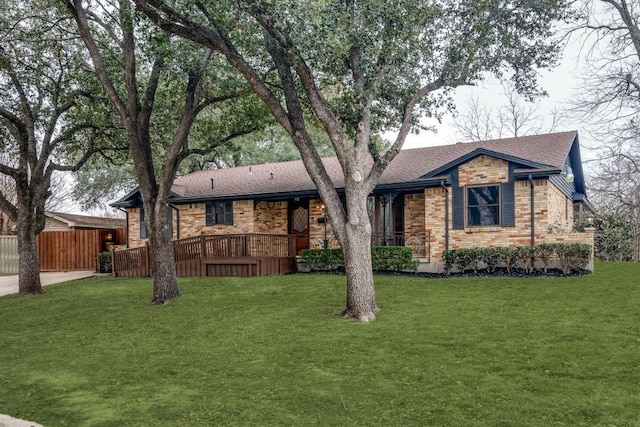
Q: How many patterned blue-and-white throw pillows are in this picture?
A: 0